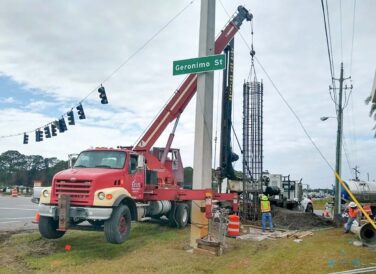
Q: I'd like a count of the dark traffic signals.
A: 8